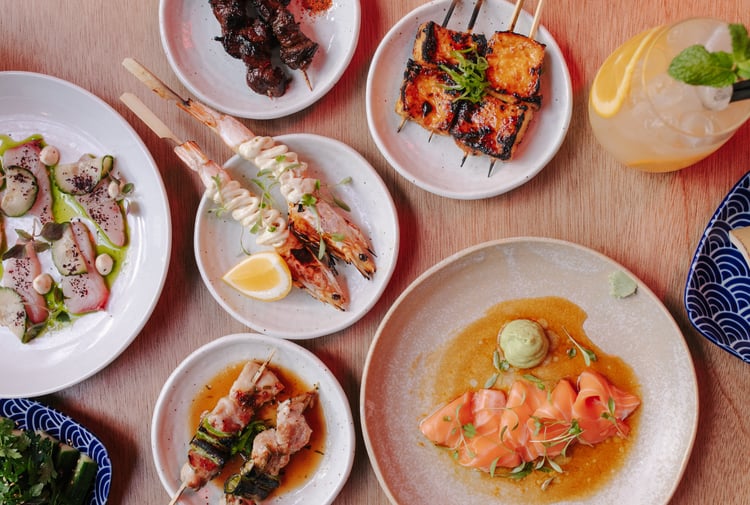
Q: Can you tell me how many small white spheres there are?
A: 4